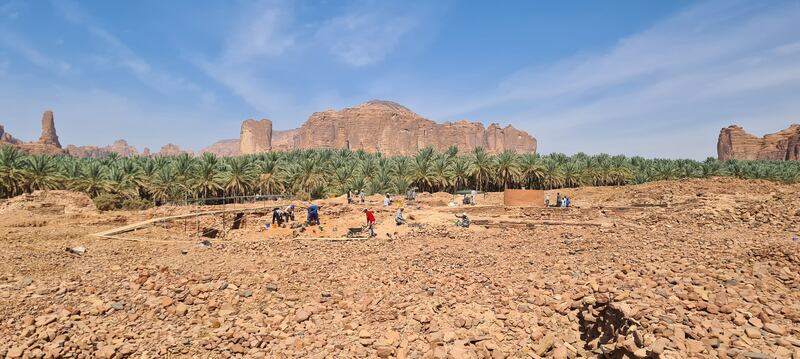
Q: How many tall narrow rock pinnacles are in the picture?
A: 1